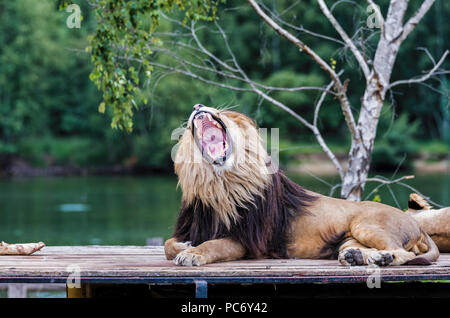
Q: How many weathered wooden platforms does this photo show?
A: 1